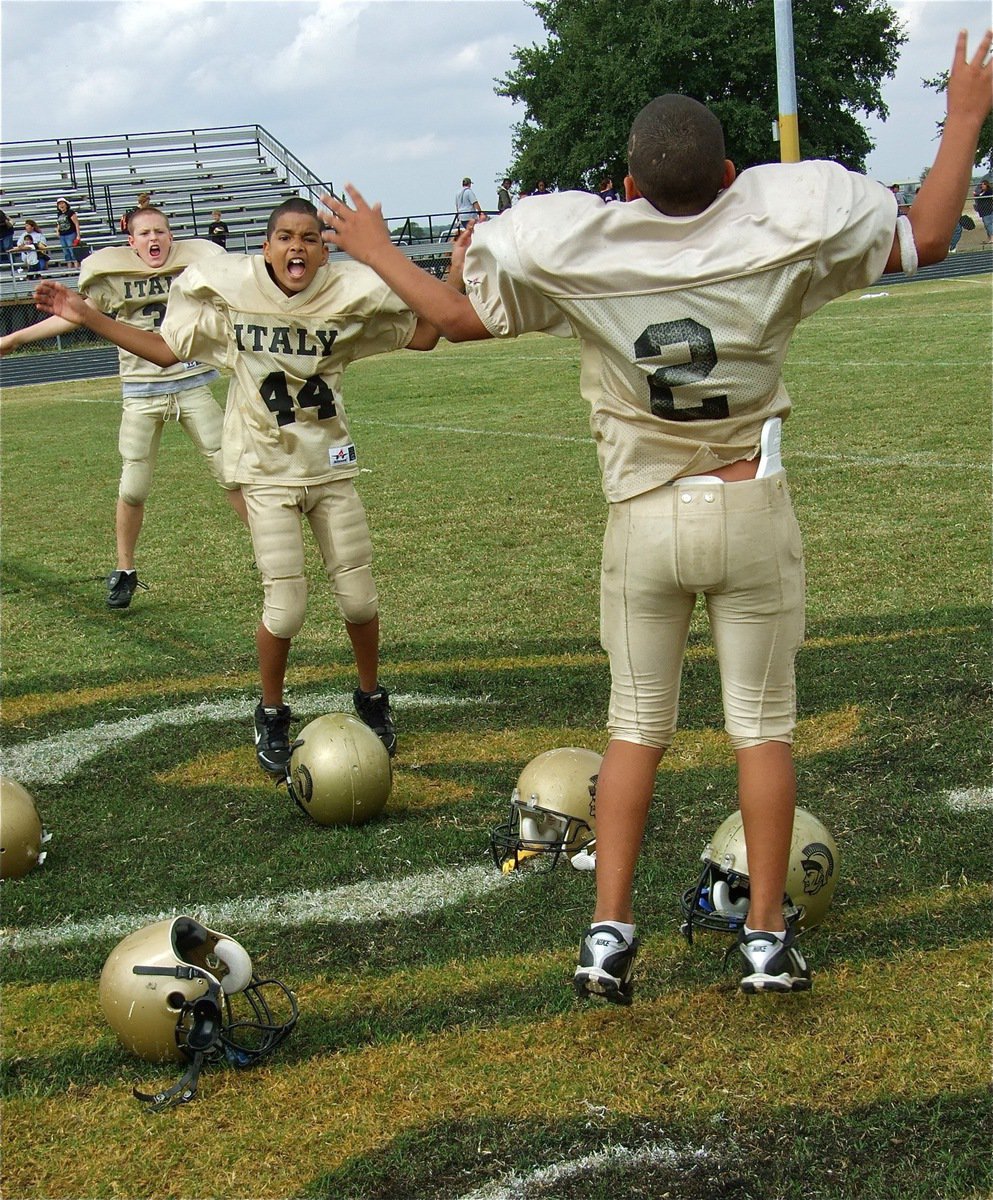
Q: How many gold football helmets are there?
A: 5